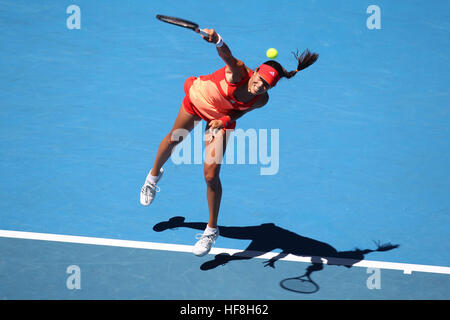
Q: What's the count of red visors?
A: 1